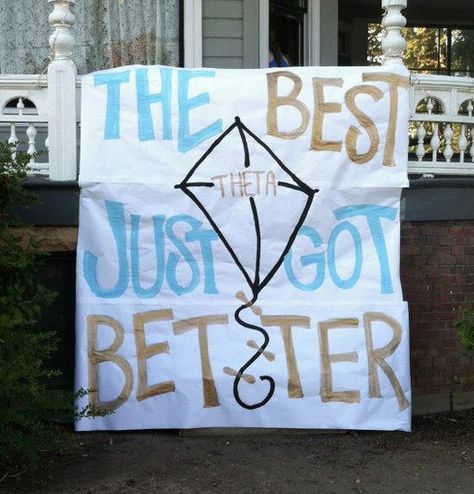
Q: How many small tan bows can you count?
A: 3